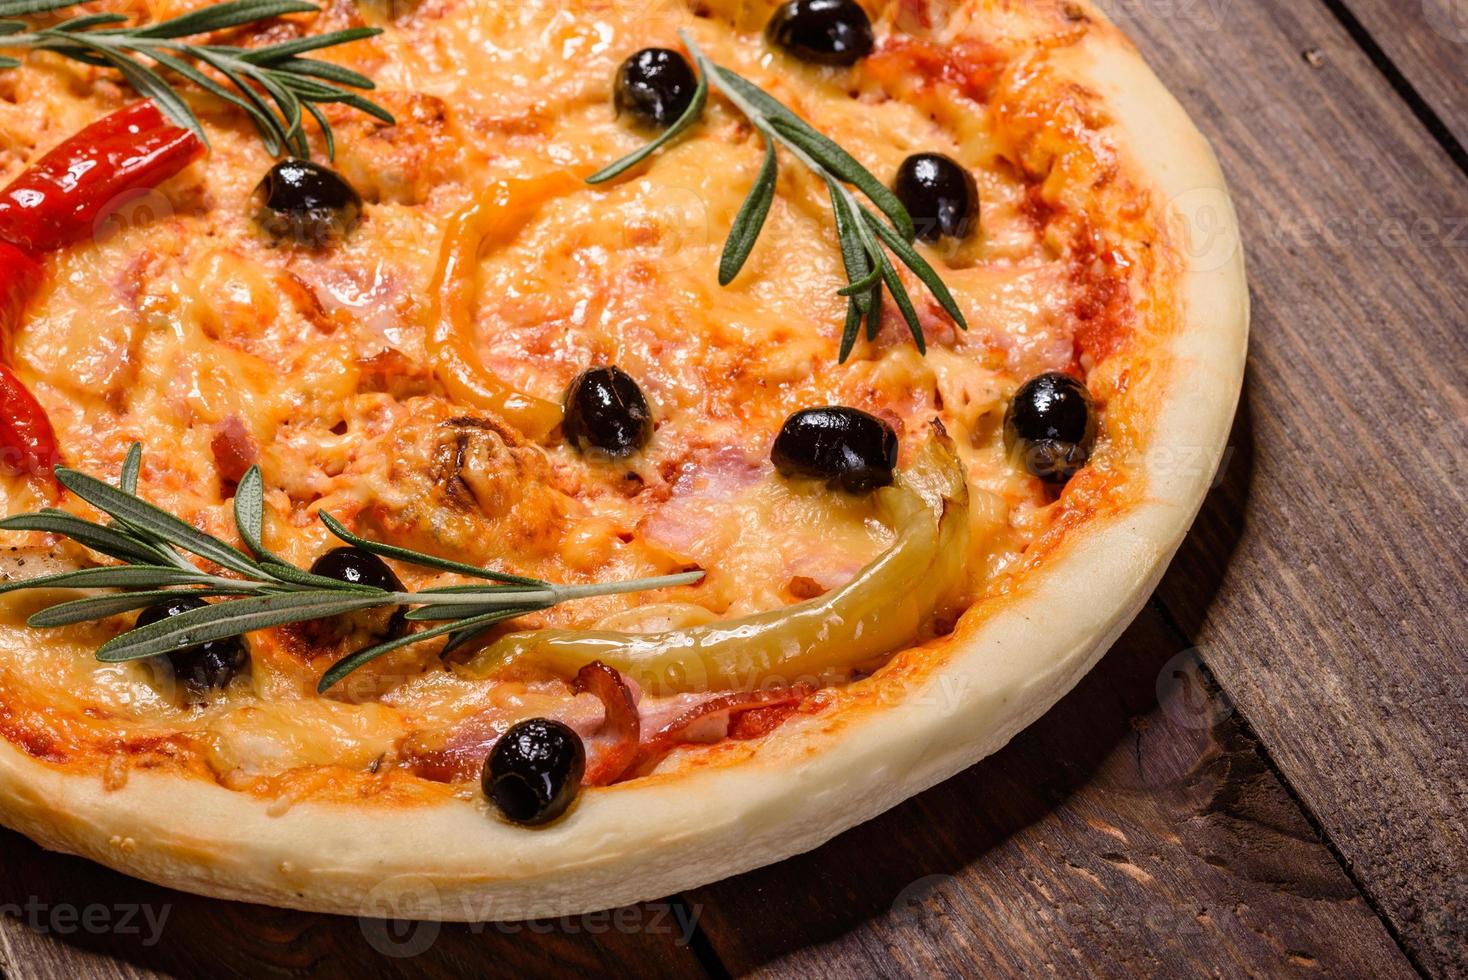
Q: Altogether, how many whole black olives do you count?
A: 10